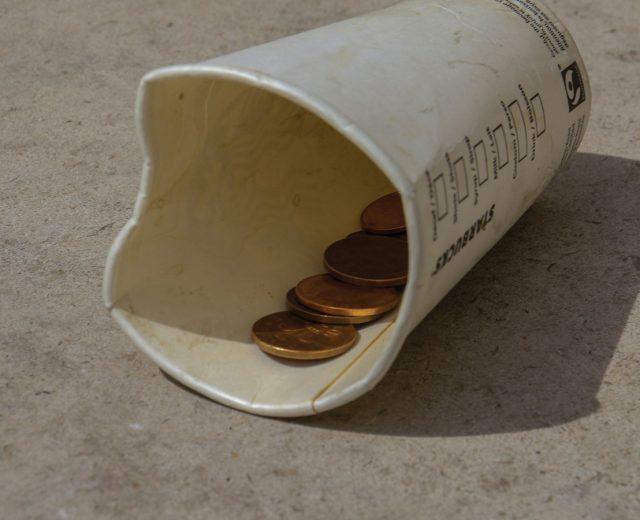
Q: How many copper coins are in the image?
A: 6